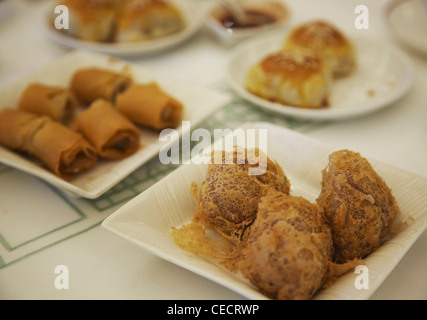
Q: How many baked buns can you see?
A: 4